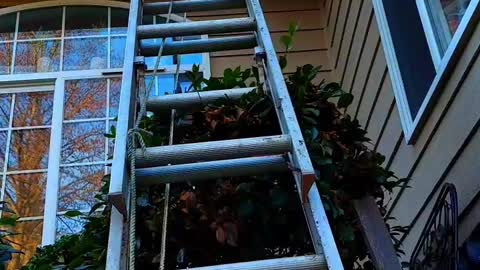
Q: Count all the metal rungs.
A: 7